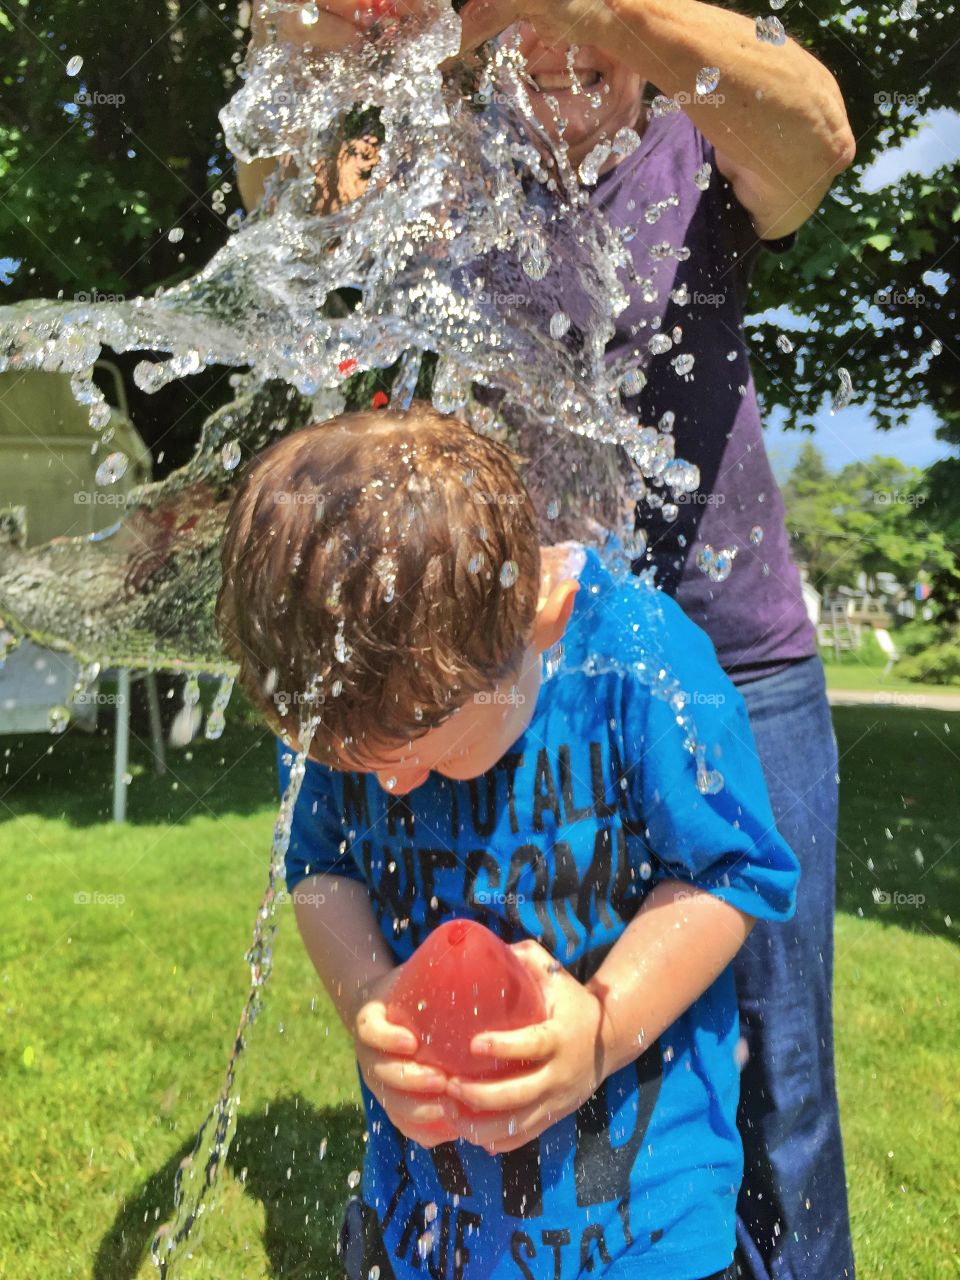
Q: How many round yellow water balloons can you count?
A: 0